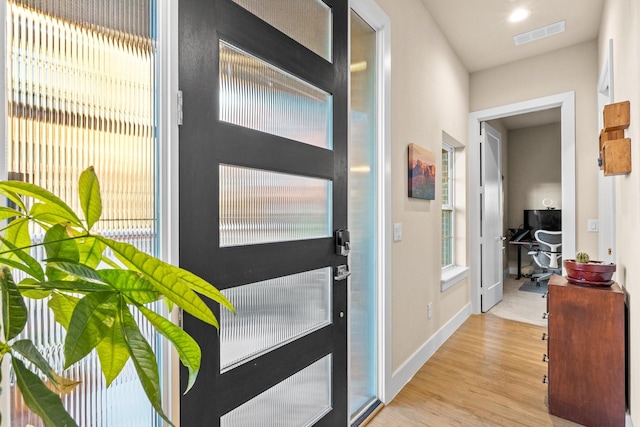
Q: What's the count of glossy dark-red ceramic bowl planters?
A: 1